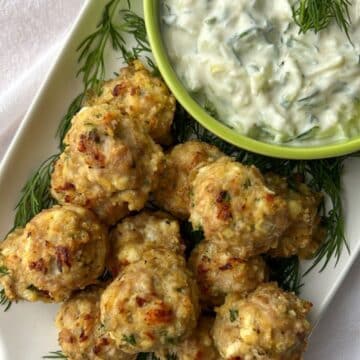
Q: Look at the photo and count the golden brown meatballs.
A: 12